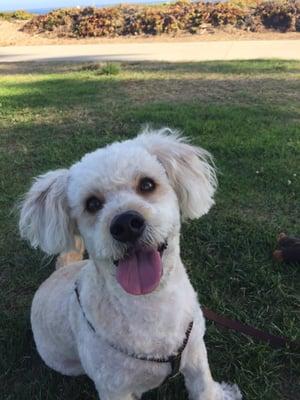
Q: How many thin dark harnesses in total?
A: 1